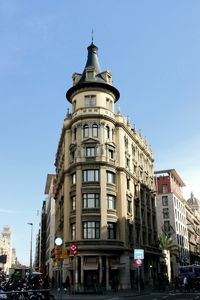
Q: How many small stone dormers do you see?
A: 3